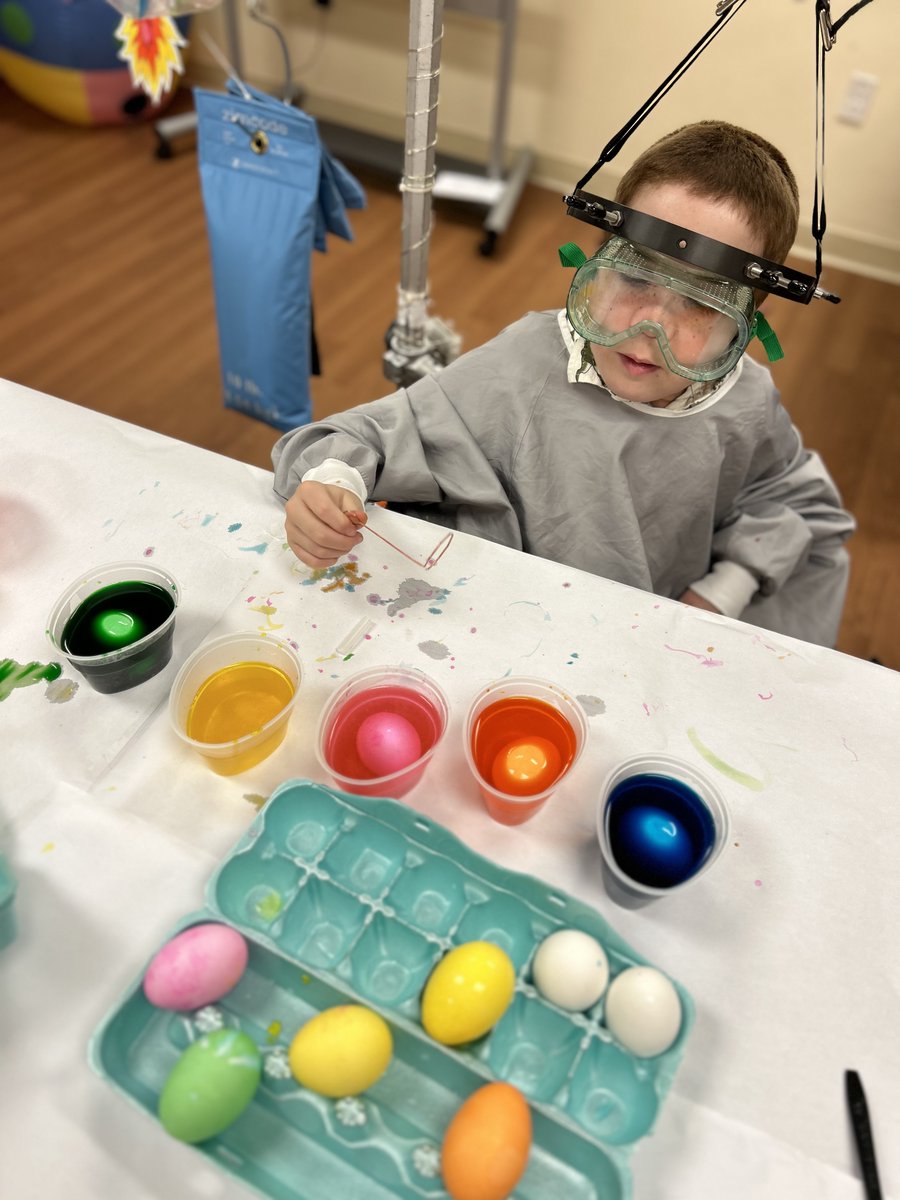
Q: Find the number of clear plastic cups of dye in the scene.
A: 5